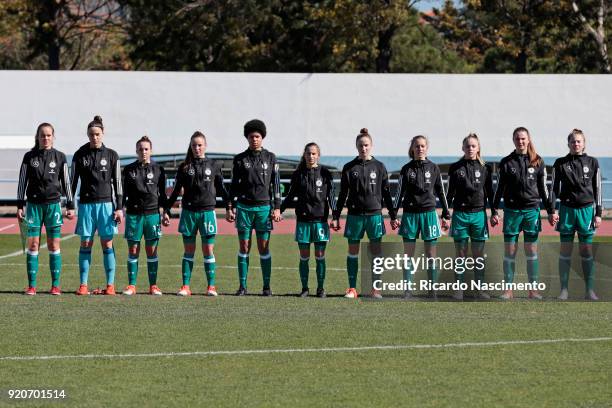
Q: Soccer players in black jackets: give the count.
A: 11